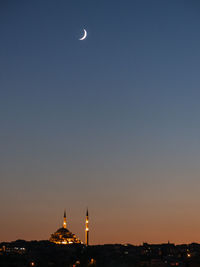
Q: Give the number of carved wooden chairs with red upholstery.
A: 0